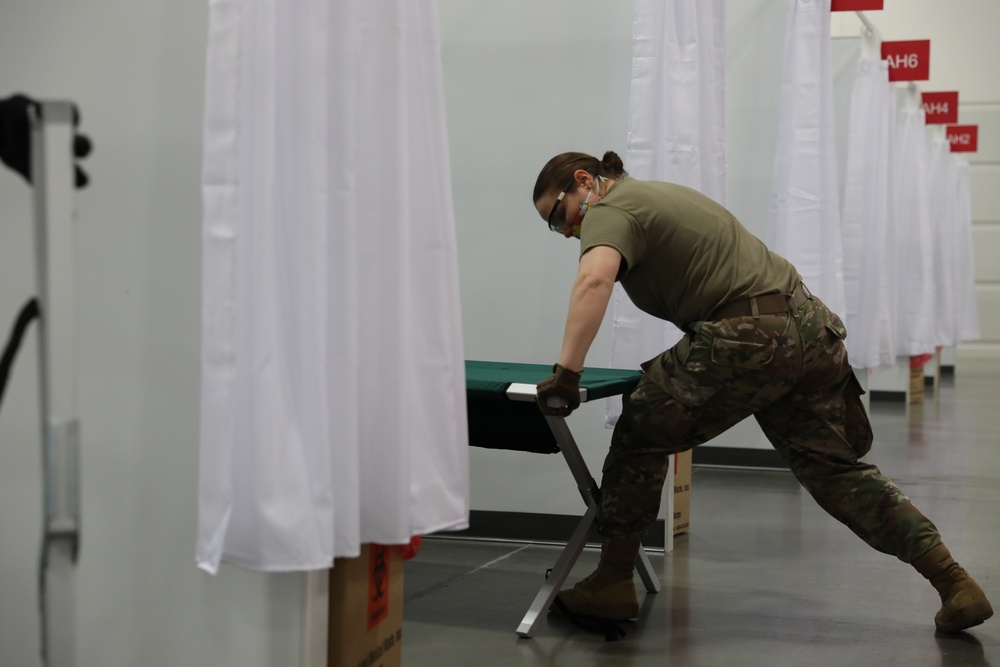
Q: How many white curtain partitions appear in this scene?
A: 7